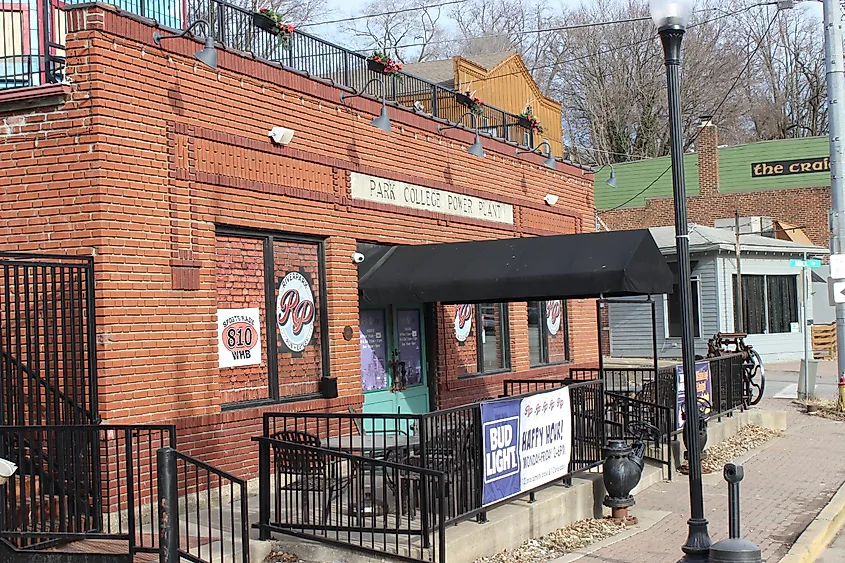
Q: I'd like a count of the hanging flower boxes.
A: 4